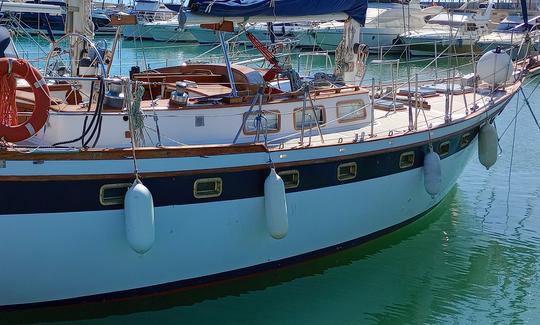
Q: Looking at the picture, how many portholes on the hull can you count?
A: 7